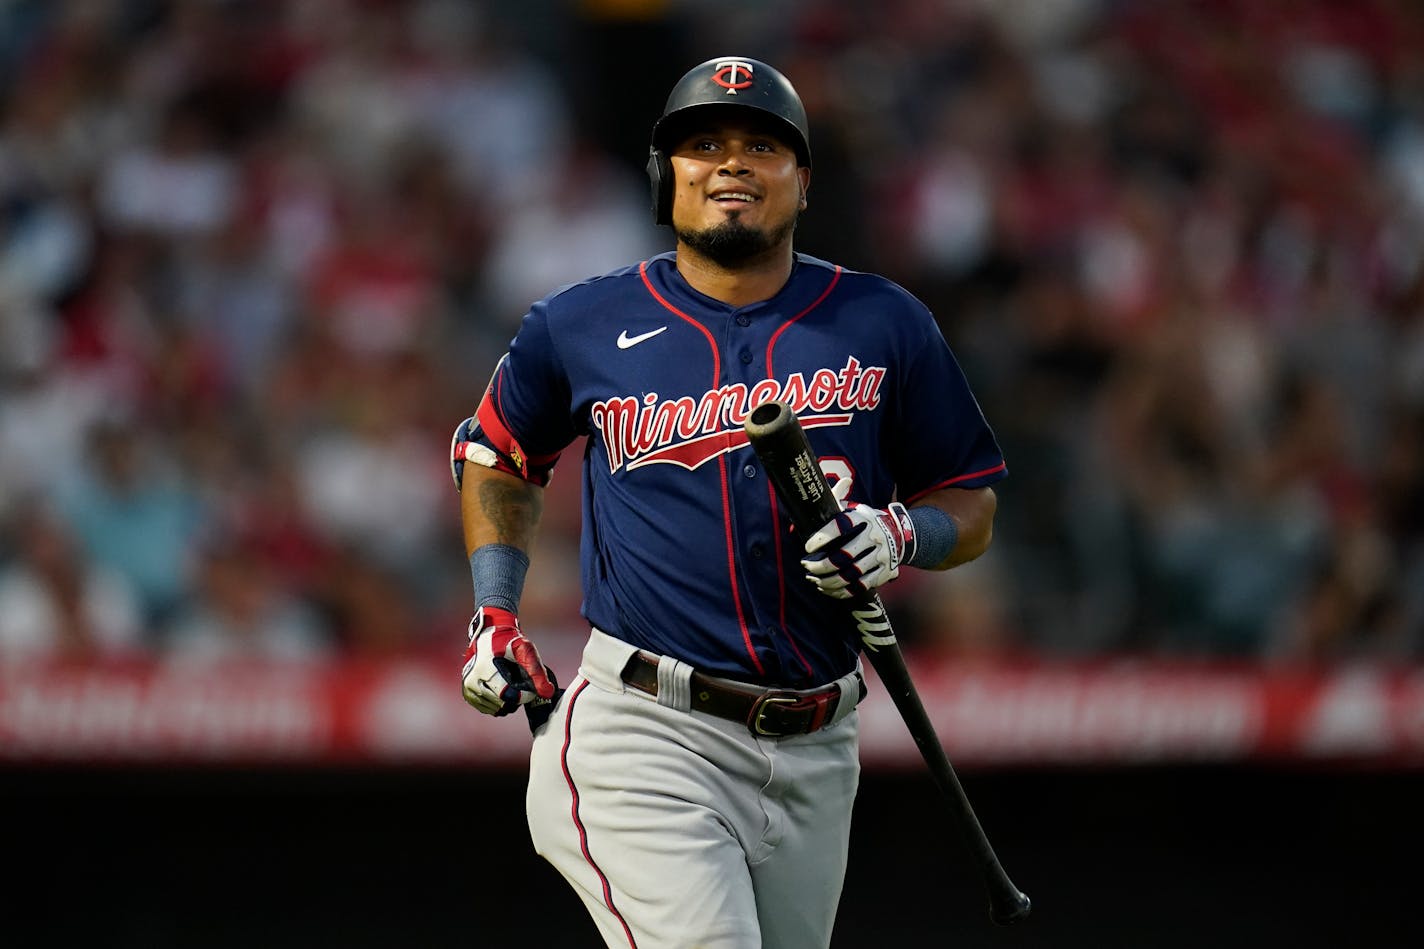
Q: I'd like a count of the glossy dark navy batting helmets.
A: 1